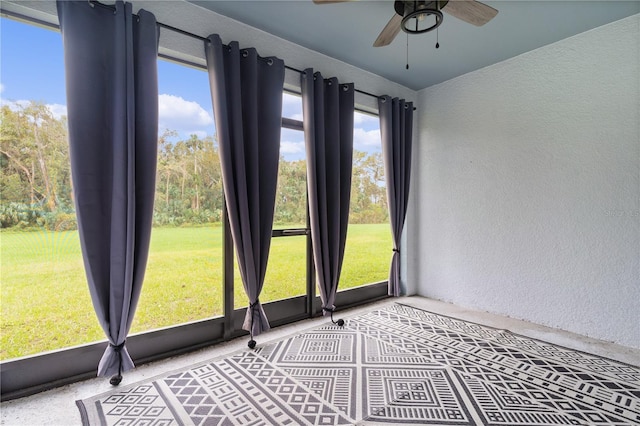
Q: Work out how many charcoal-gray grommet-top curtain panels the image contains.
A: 4